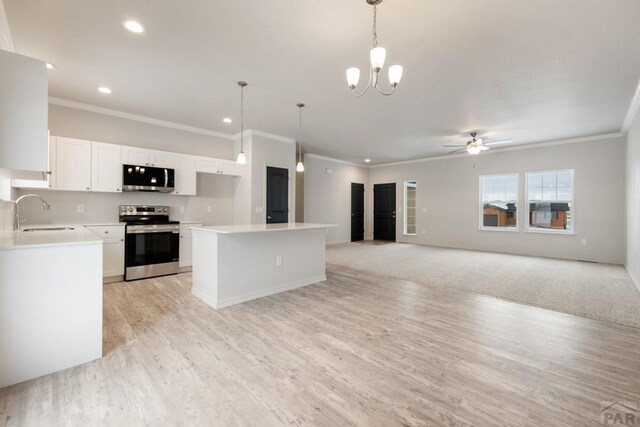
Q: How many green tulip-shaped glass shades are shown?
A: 0